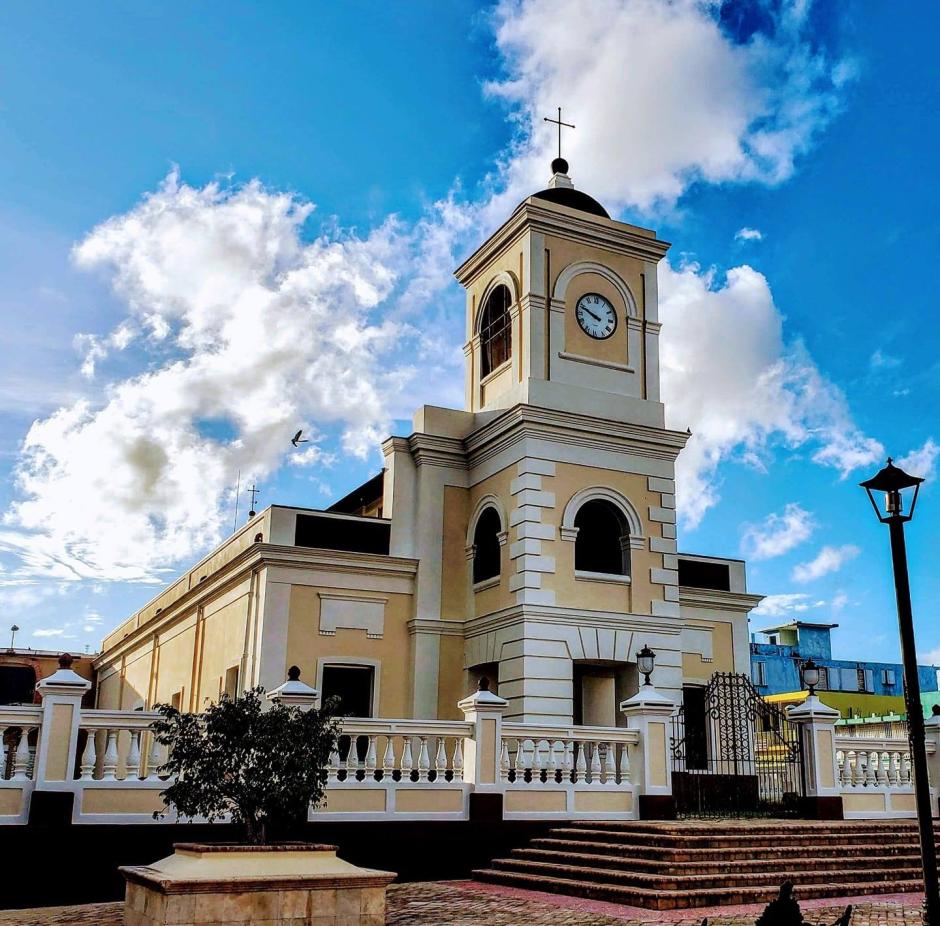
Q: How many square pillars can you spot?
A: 6